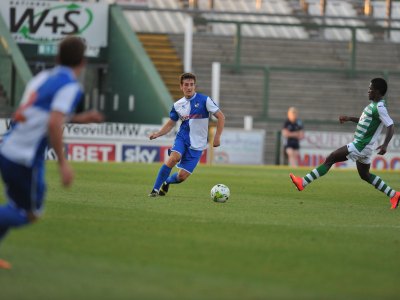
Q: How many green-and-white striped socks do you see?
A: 2